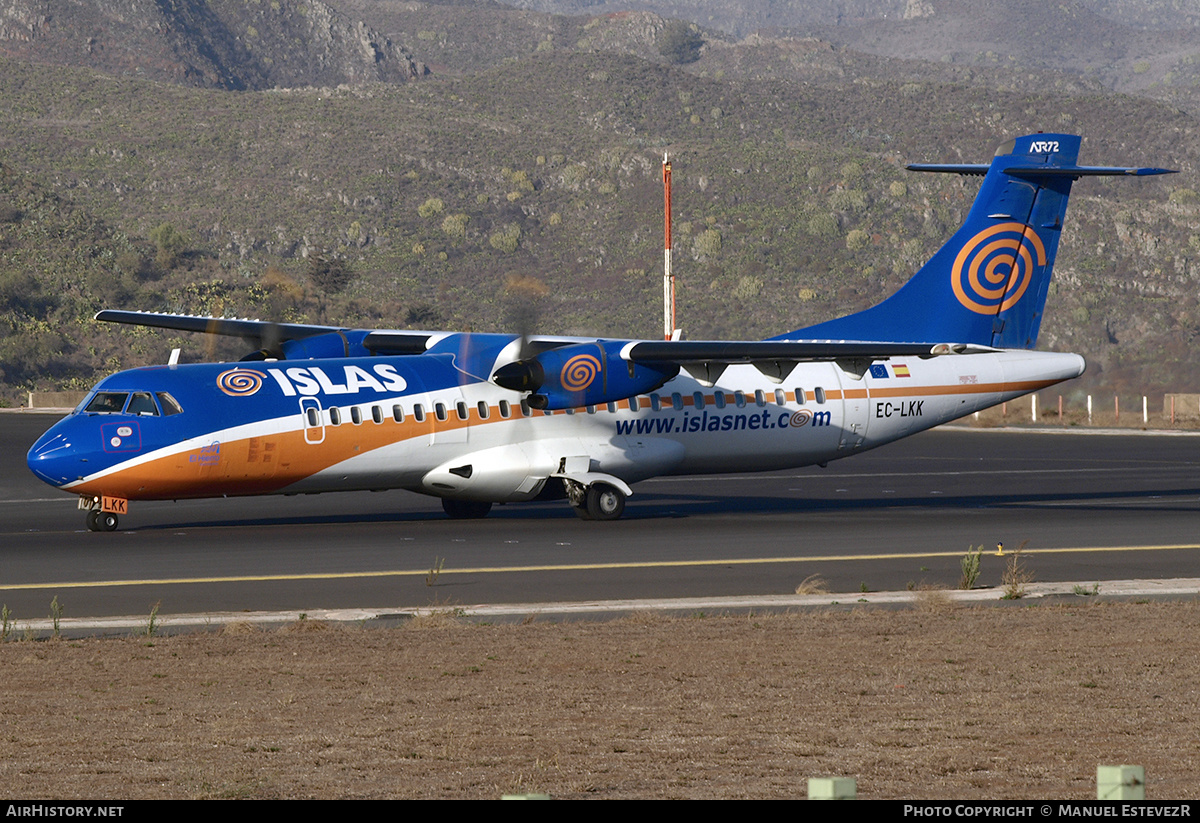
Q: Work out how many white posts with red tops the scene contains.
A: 1